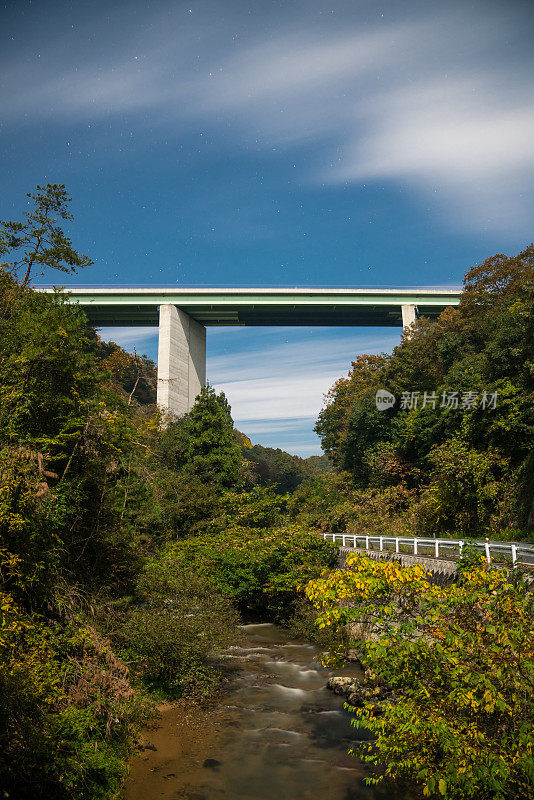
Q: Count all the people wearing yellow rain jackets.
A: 0